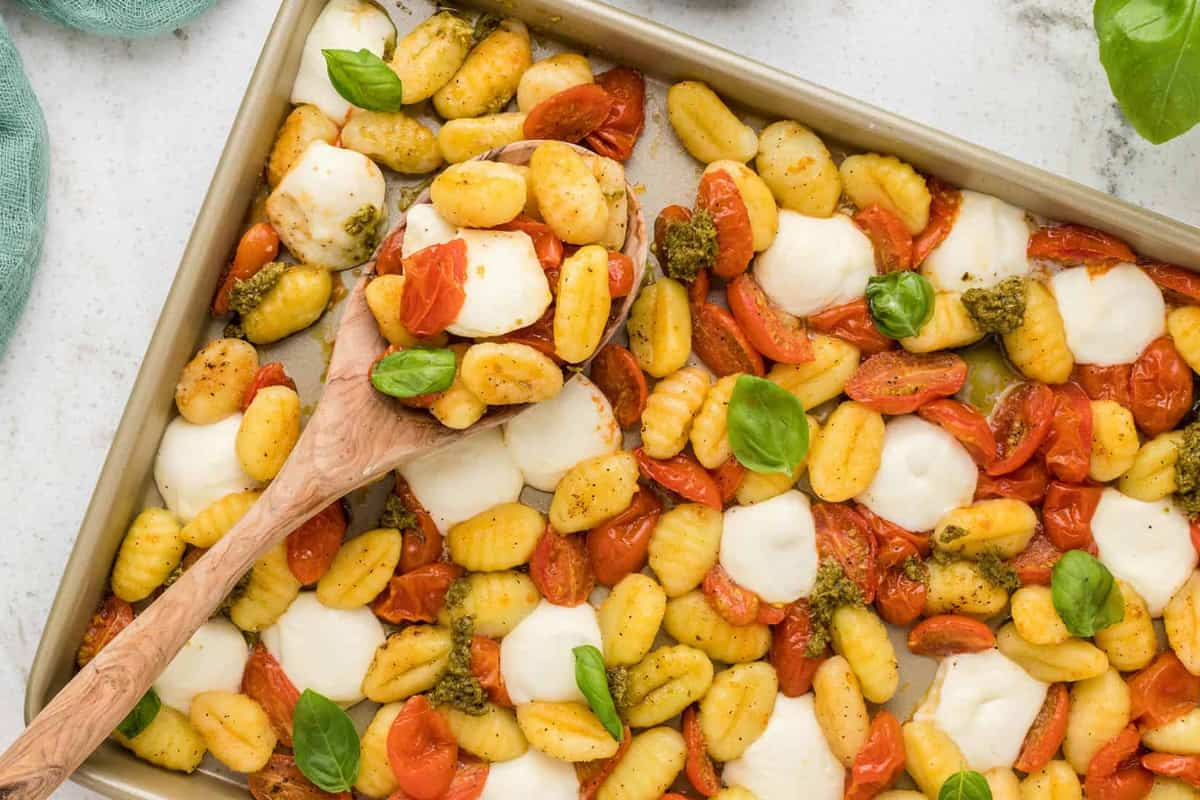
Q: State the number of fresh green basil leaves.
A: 10